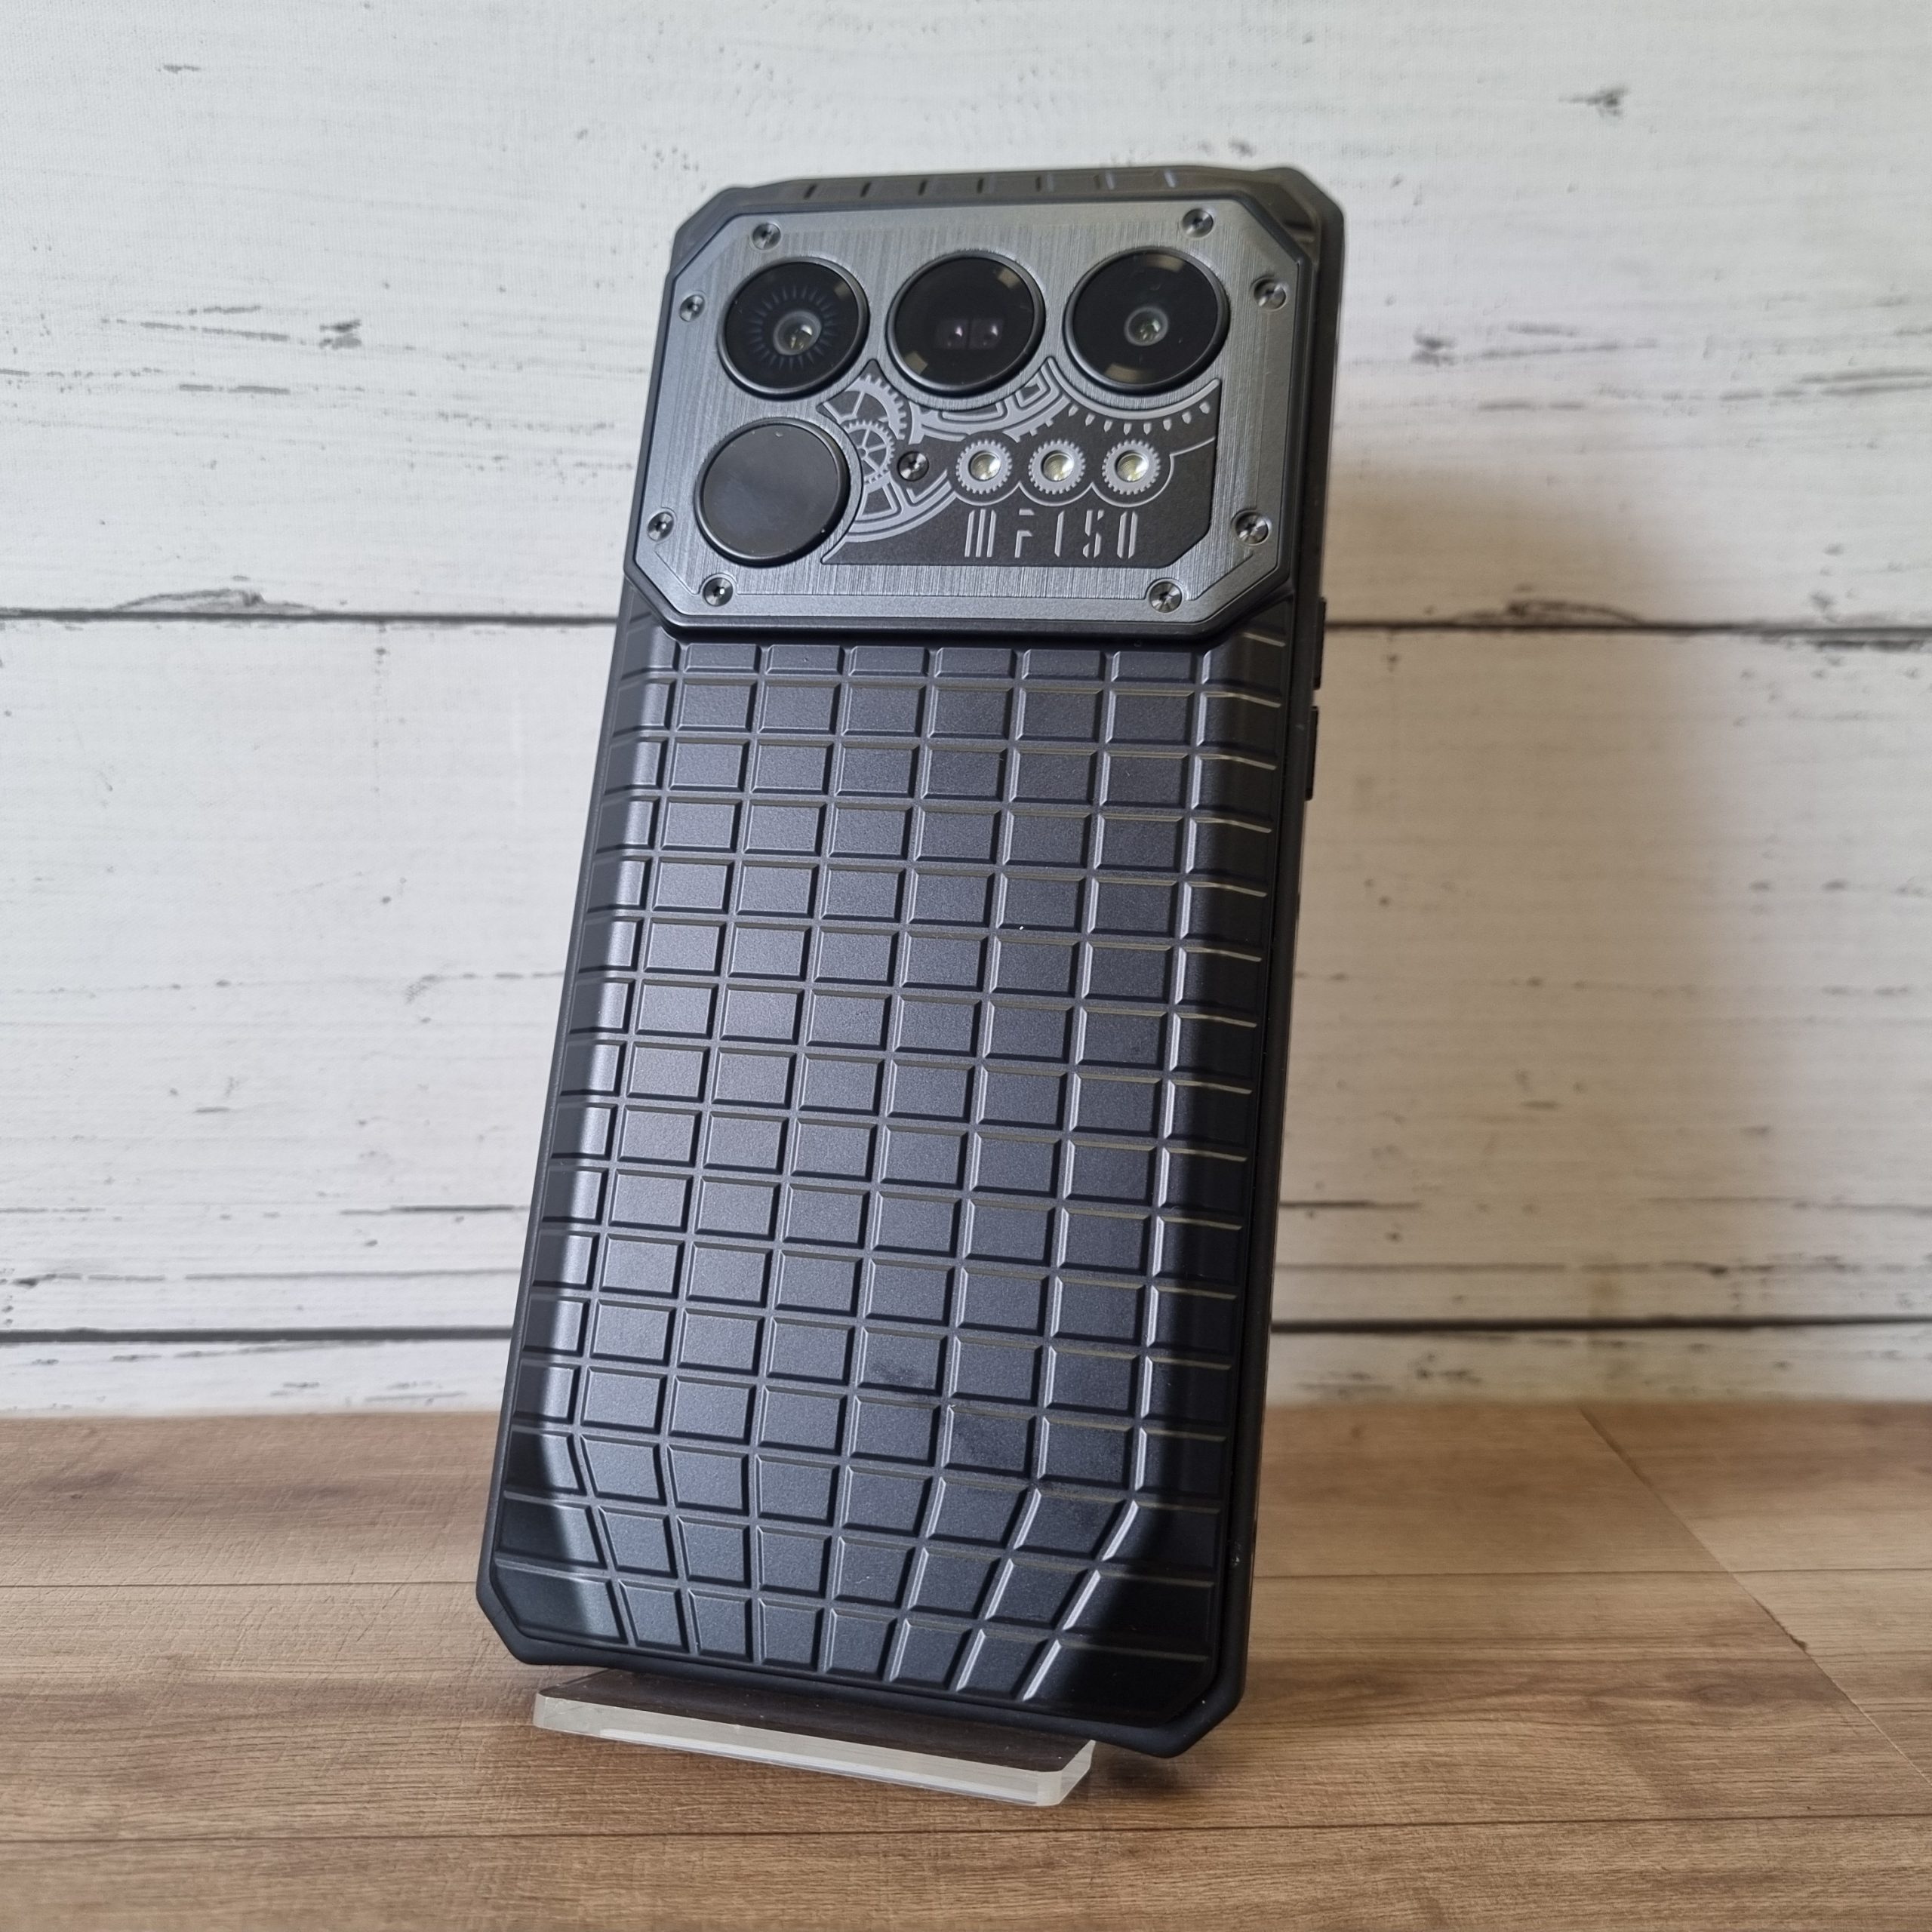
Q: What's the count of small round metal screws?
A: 9